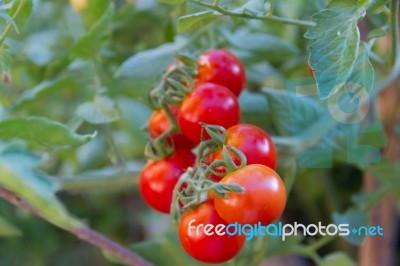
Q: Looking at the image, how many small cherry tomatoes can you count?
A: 7